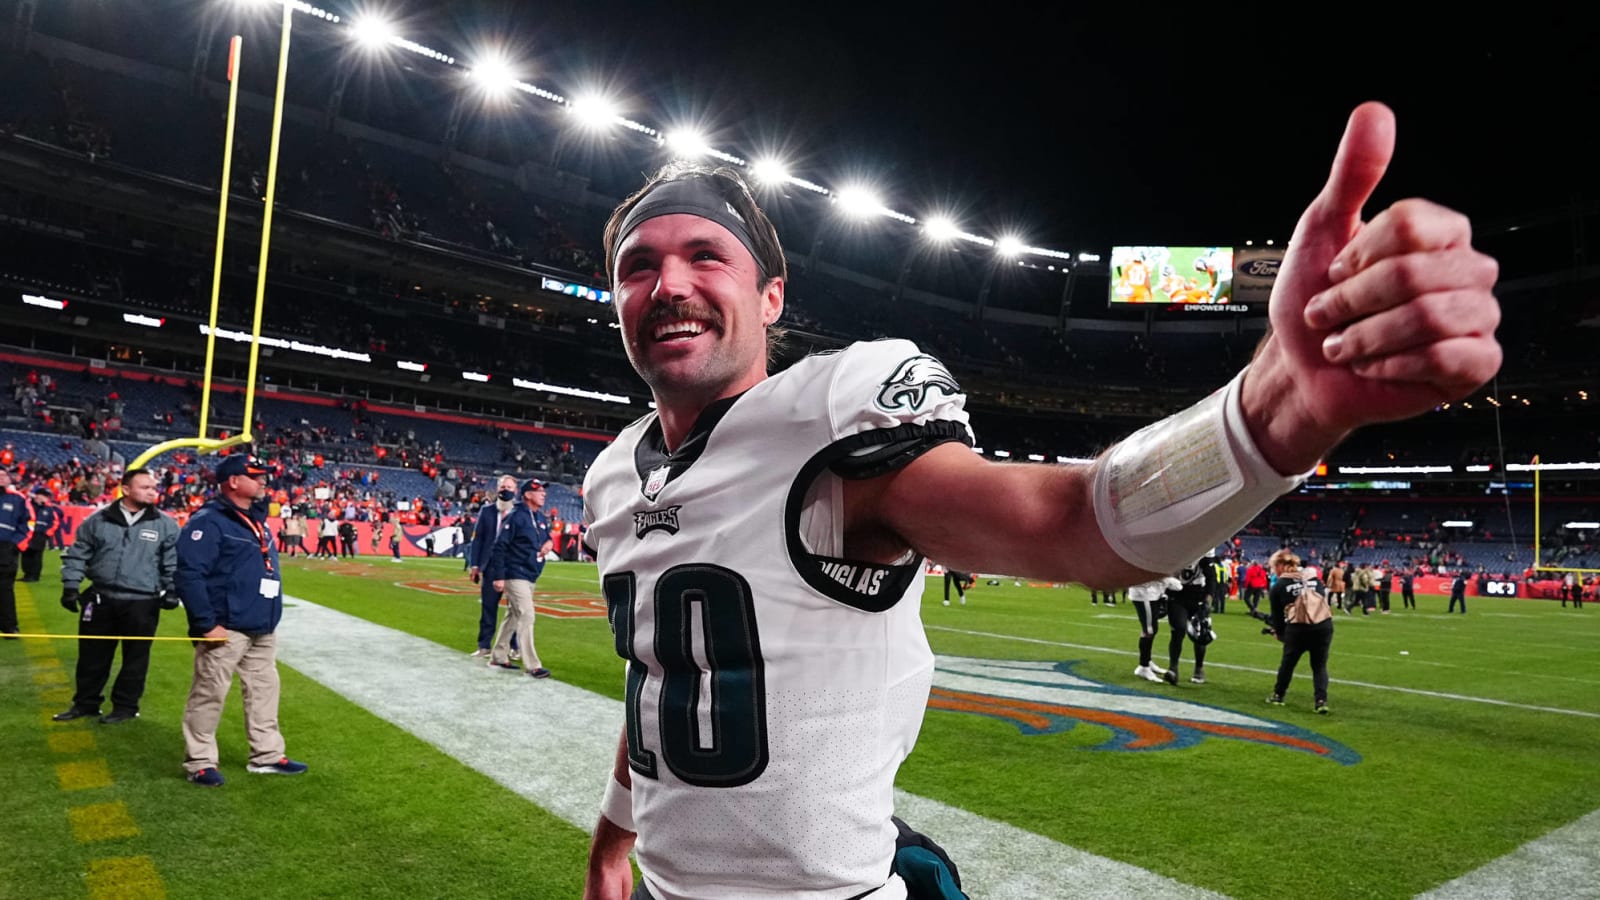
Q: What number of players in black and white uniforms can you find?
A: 3